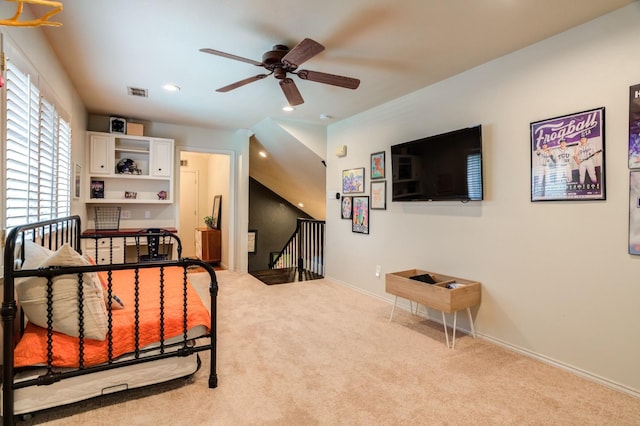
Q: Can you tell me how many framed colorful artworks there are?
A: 5